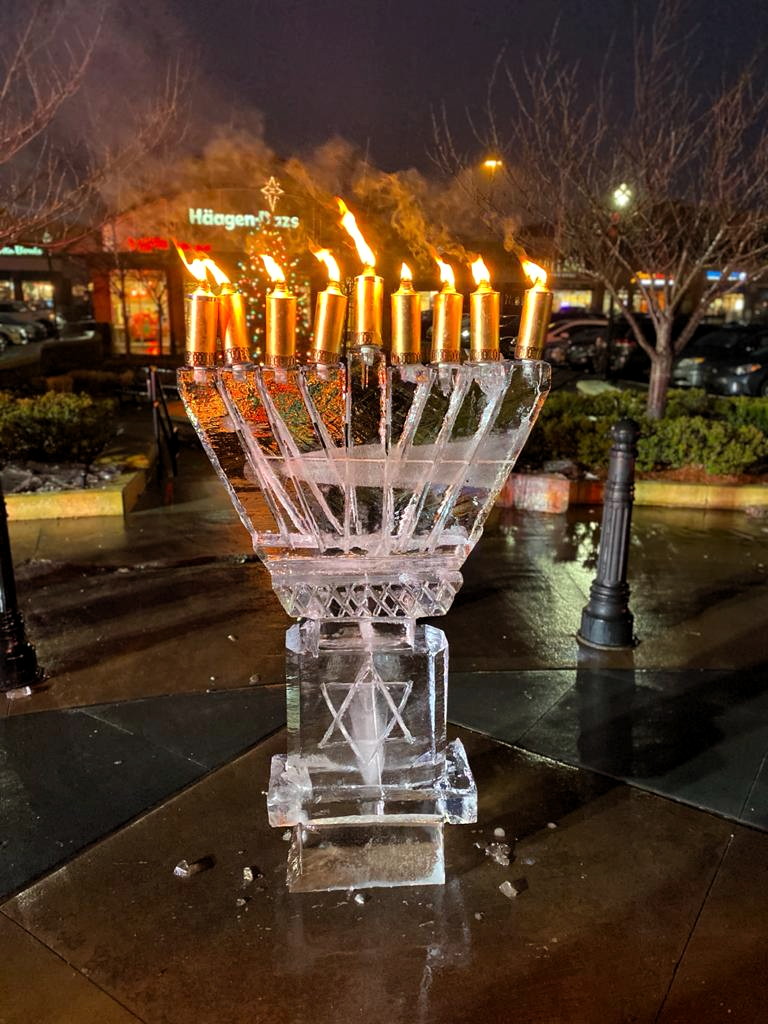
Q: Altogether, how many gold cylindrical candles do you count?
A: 9